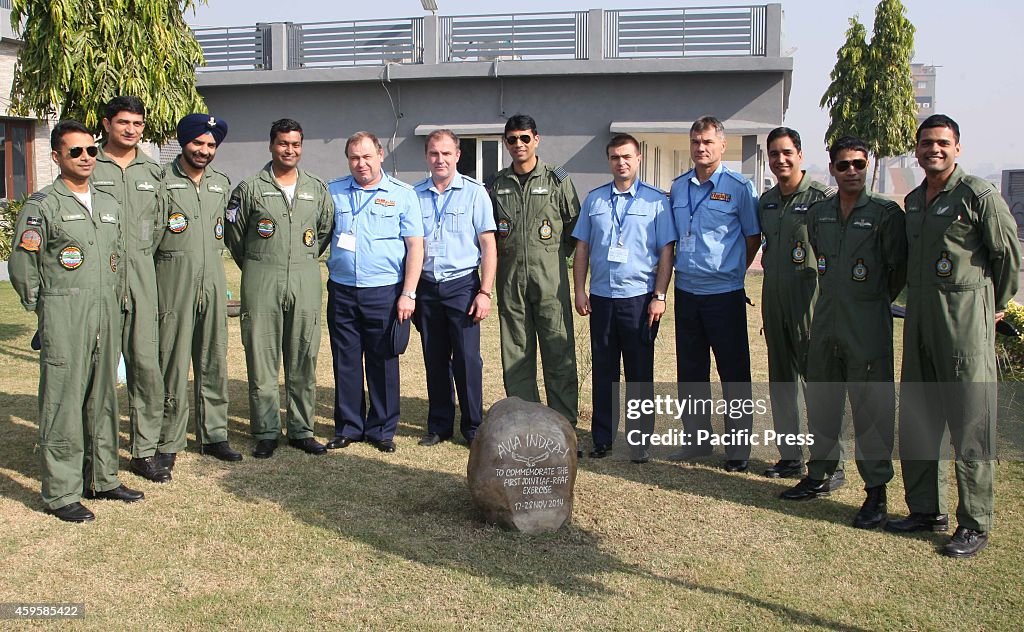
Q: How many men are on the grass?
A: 12